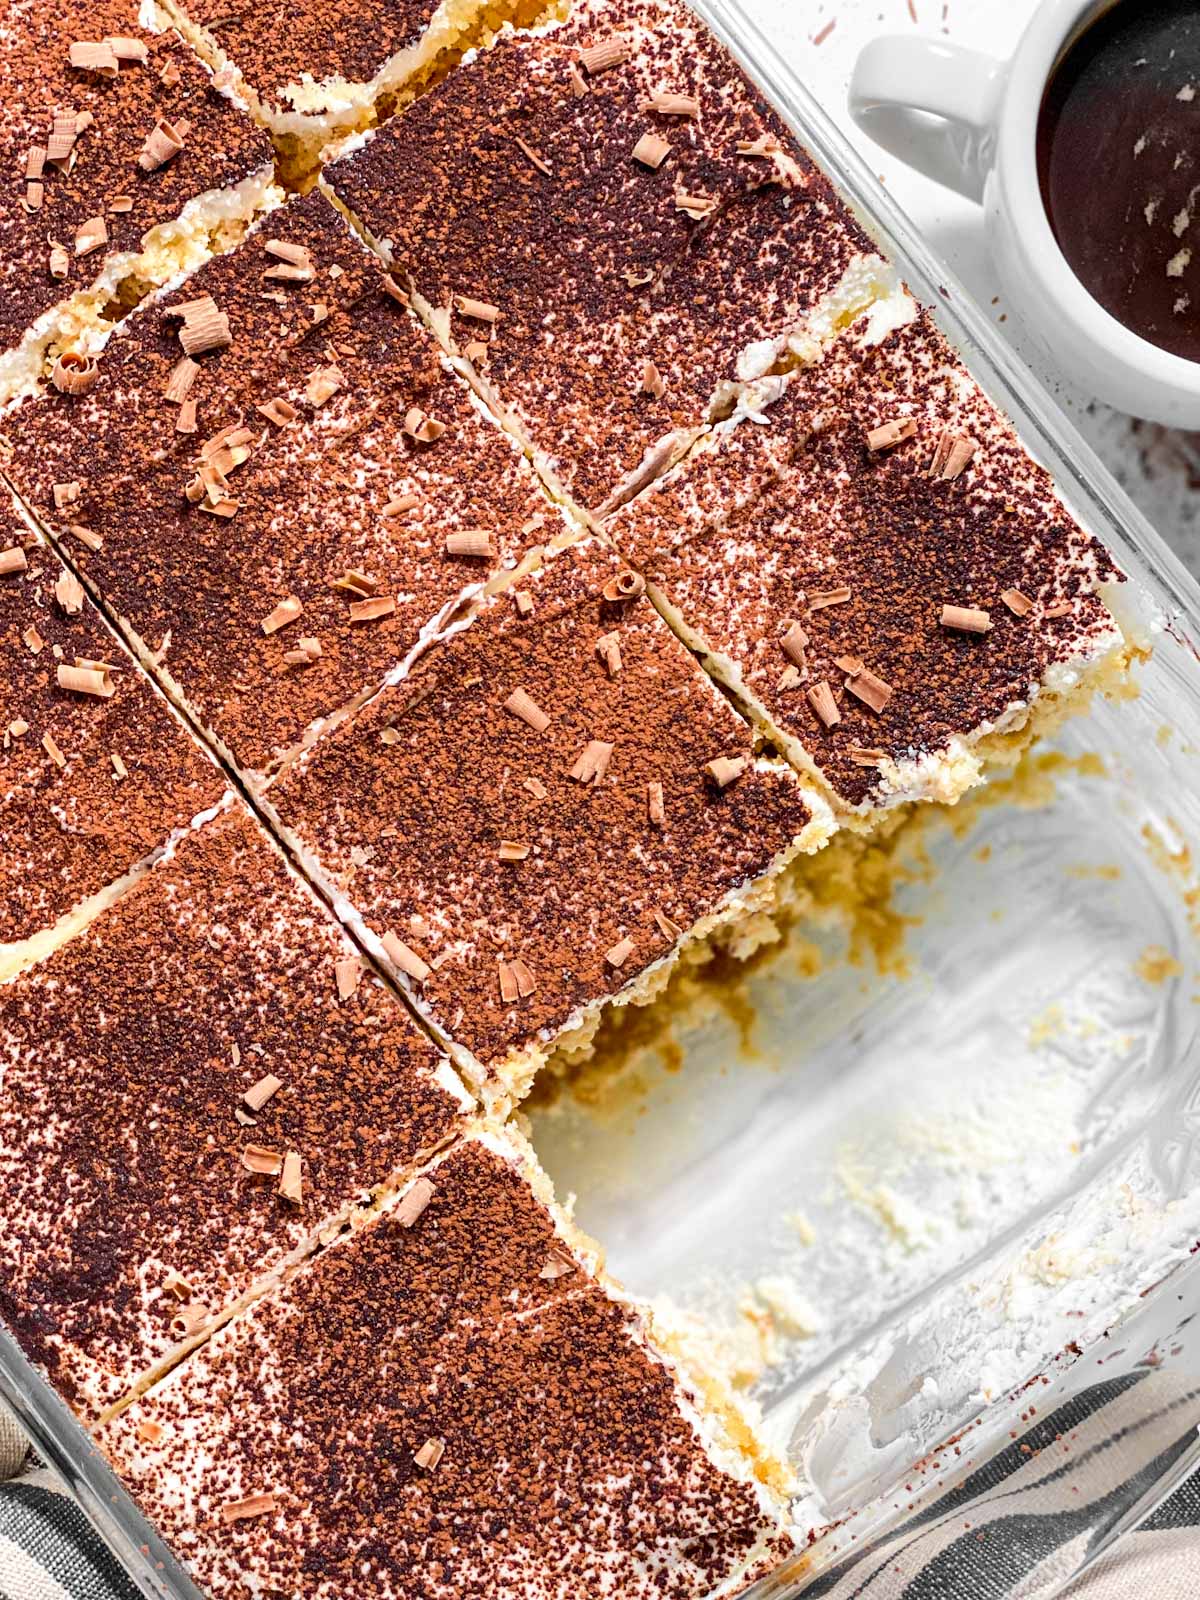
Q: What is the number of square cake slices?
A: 9